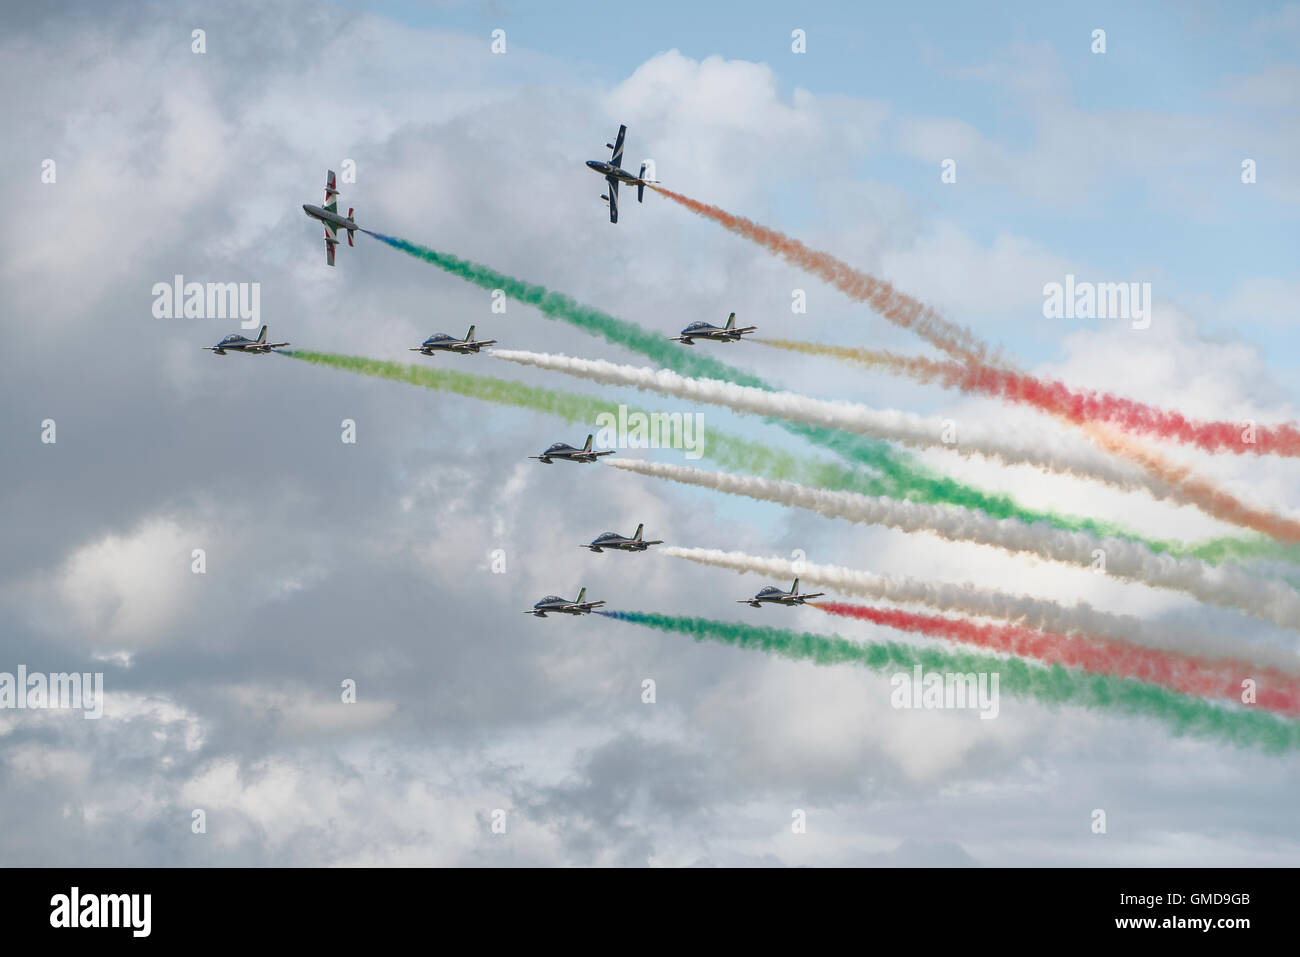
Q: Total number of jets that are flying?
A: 9